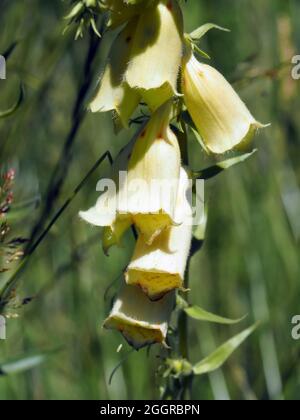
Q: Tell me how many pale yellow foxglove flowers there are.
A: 7